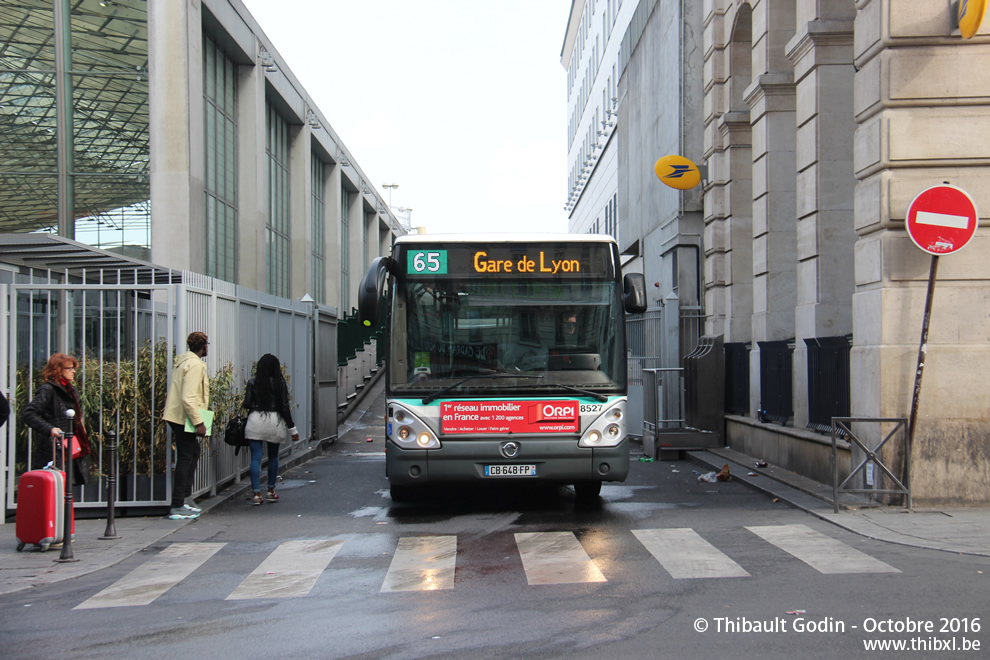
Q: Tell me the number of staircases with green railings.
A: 1